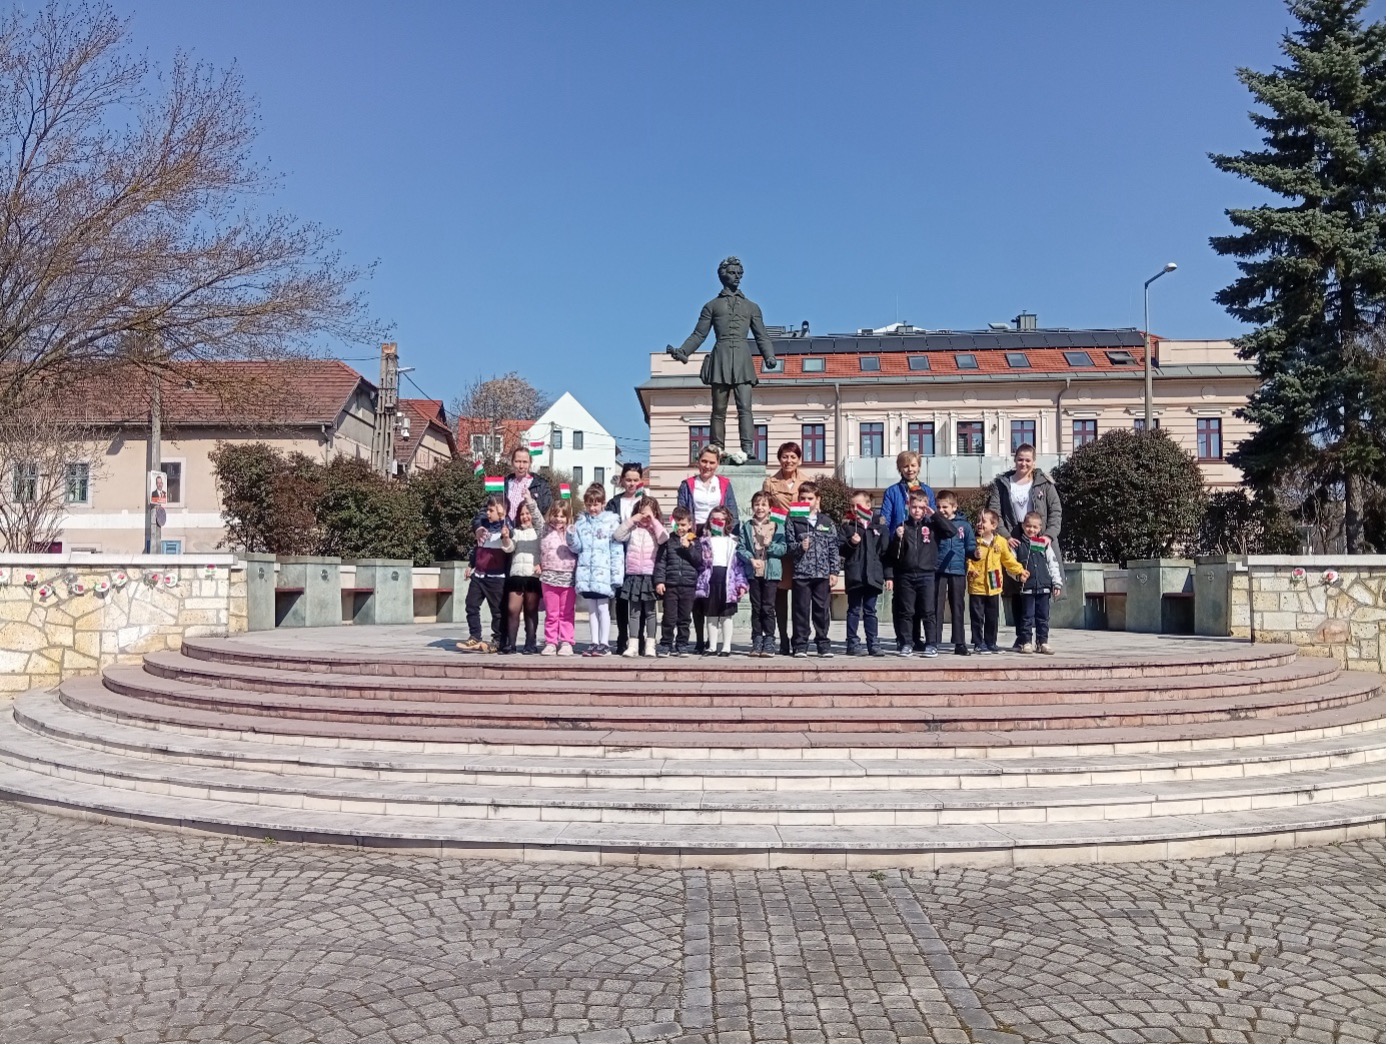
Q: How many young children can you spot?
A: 14